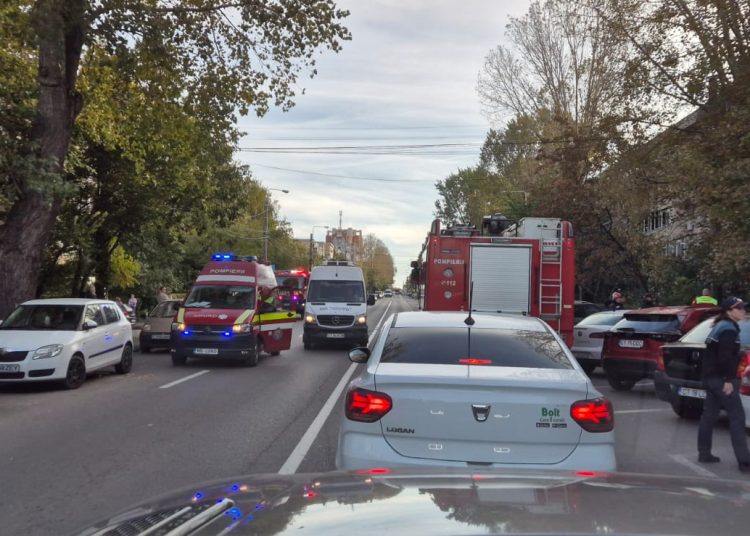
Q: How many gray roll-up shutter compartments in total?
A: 1